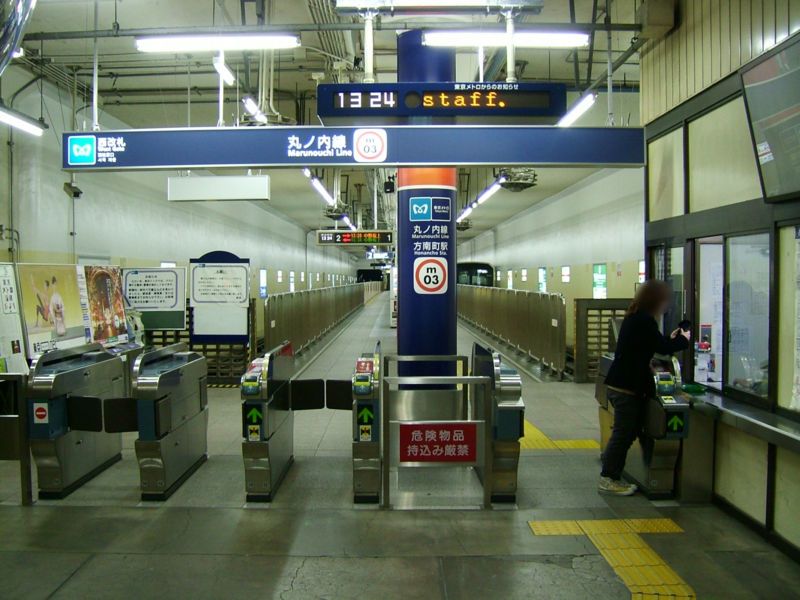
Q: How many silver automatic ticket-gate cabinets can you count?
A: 6